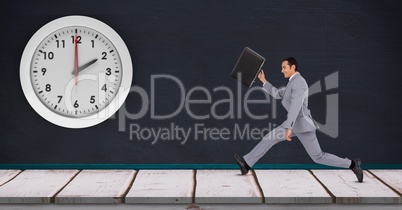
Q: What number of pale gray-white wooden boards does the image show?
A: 8